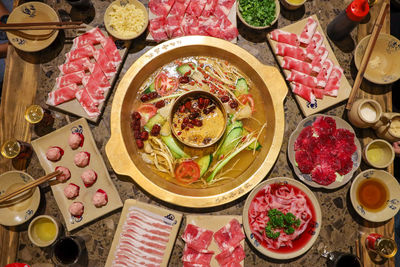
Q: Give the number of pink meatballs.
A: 8